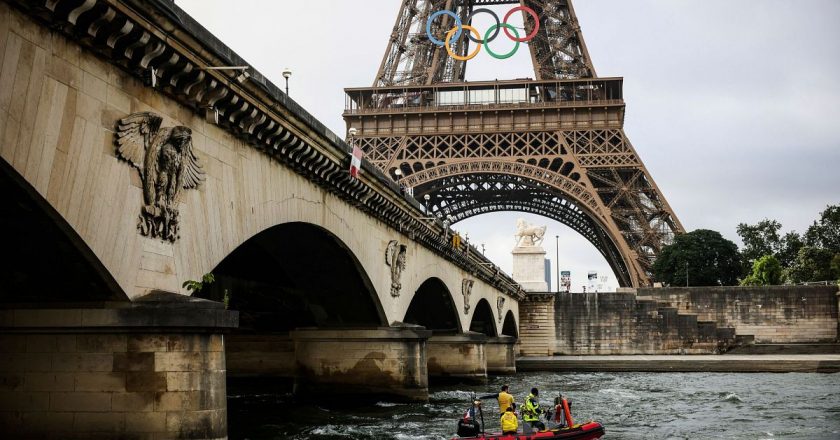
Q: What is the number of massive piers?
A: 4